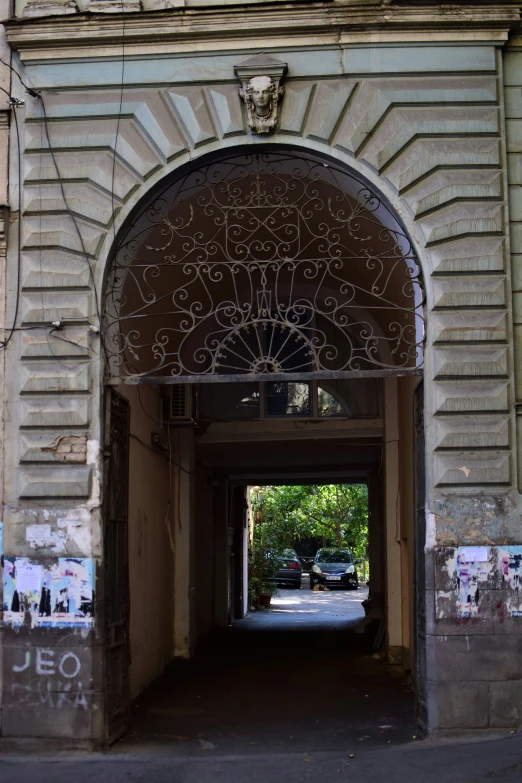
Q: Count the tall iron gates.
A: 2